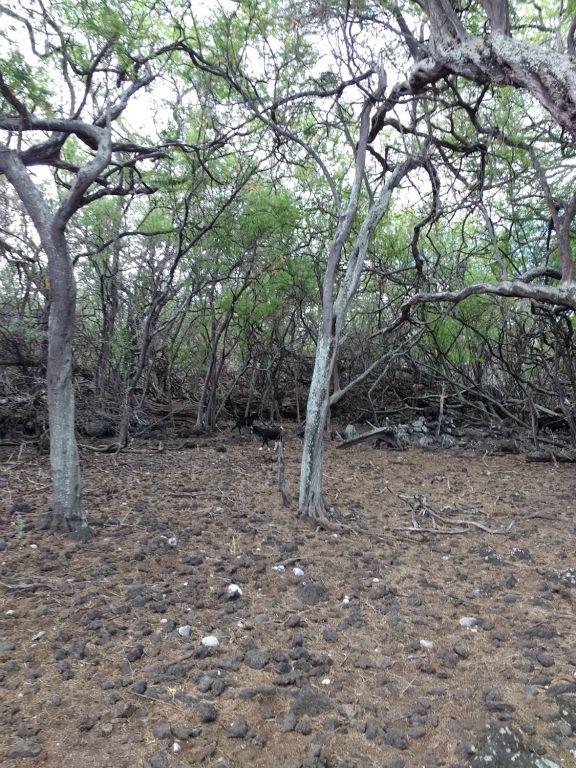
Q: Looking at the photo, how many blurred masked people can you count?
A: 0